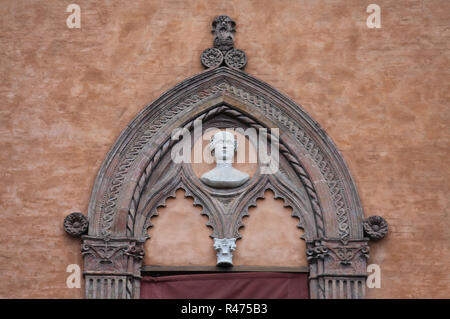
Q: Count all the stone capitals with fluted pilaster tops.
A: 2